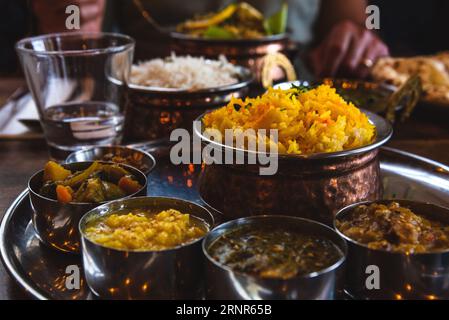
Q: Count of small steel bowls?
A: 5